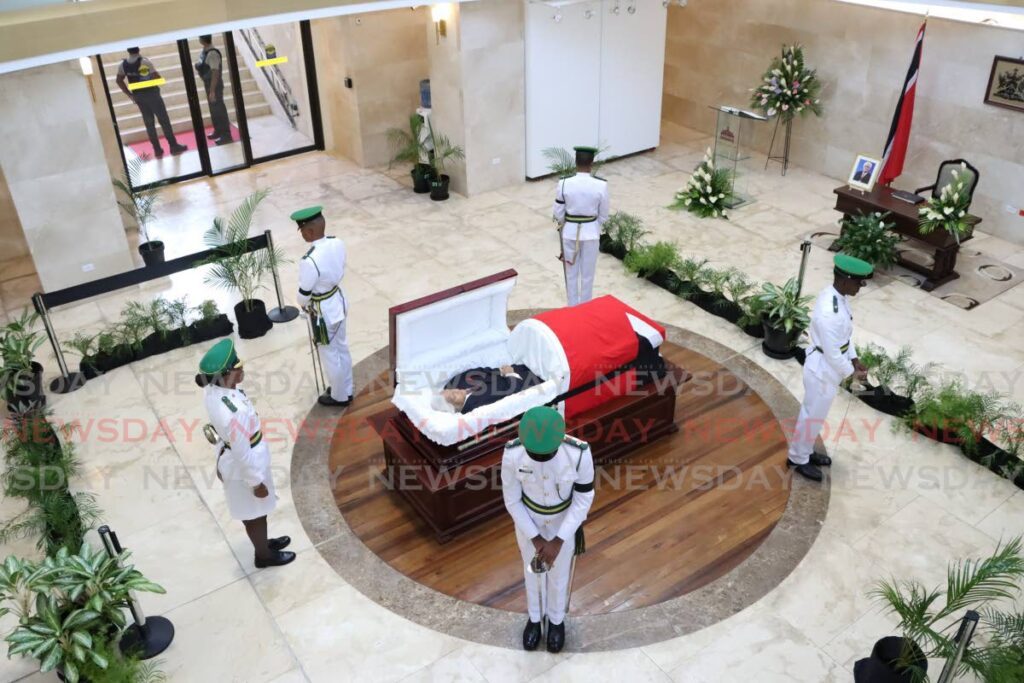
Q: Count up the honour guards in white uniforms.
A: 5